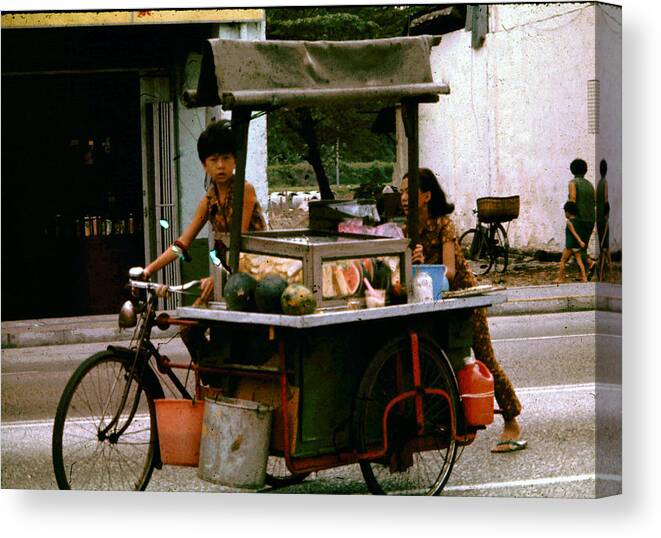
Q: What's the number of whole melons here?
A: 3